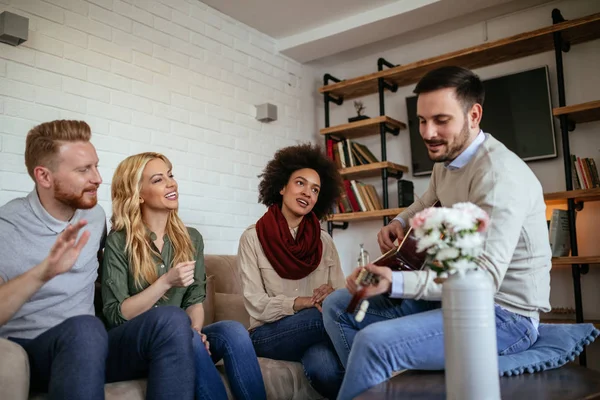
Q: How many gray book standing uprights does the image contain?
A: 1